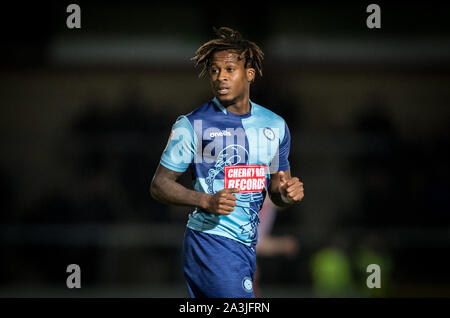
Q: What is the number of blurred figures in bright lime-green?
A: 2